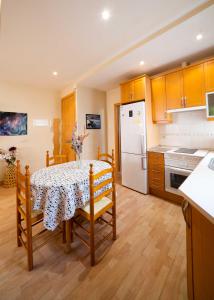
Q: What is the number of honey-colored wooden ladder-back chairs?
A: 4